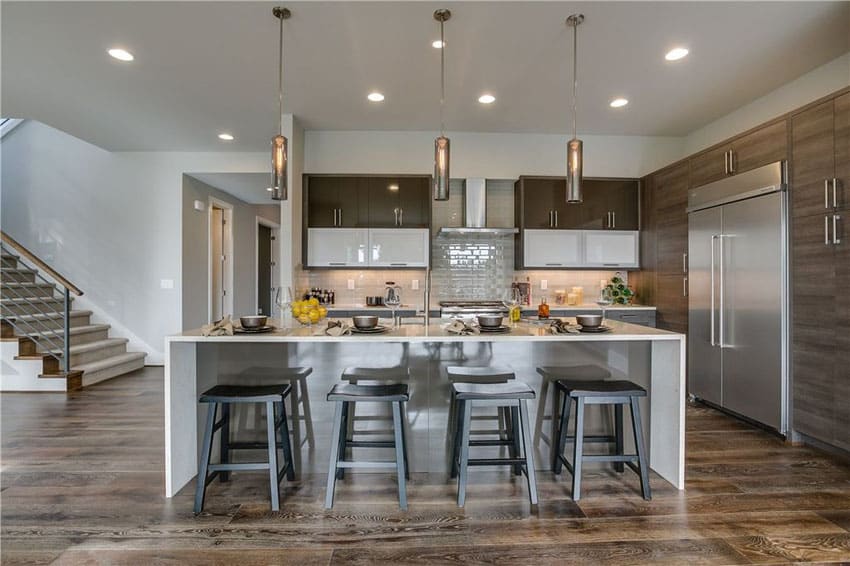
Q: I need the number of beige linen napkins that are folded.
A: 4